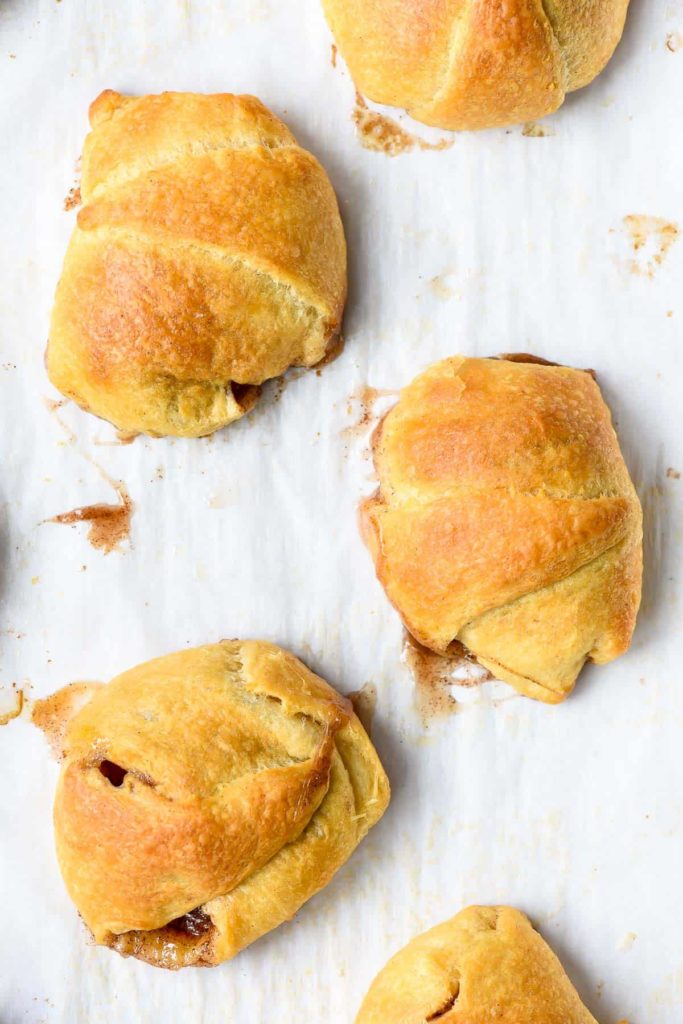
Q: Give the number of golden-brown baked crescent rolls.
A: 5